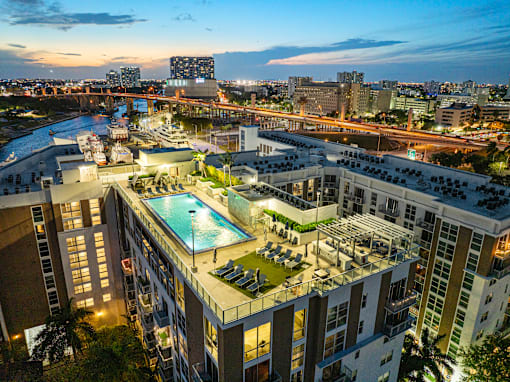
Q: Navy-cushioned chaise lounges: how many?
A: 14